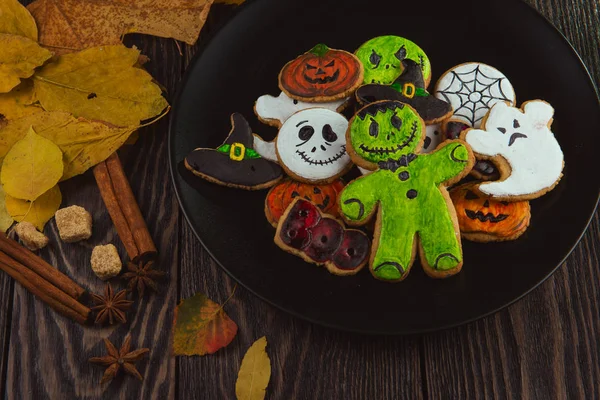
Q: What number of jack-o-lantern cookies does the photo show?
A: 3